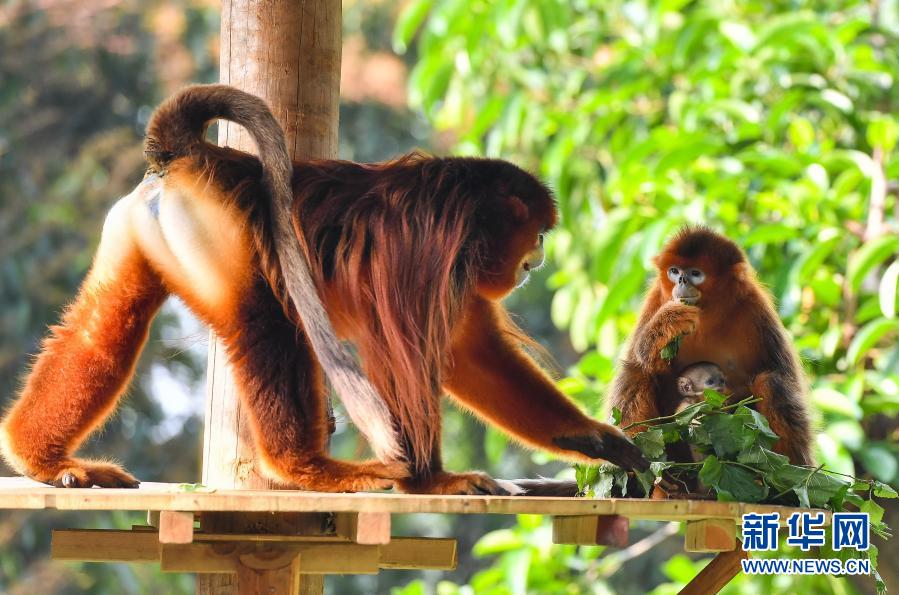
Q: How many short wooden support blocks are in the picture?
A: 4